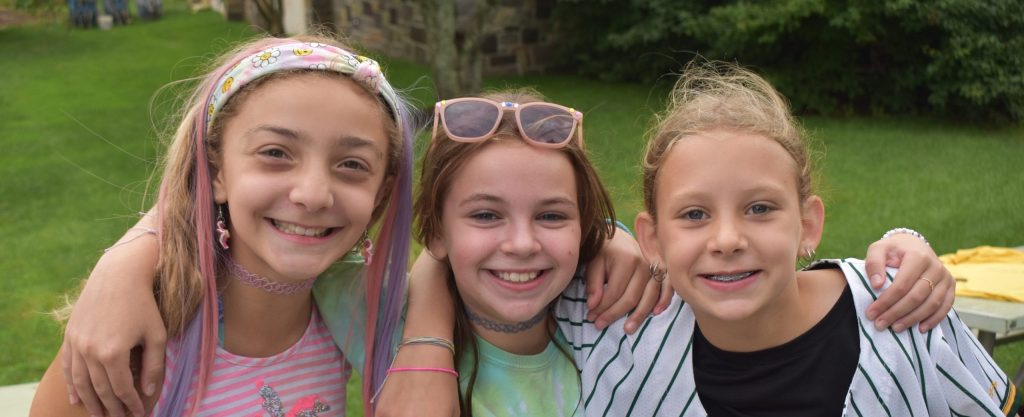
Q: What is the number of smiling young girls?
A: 3